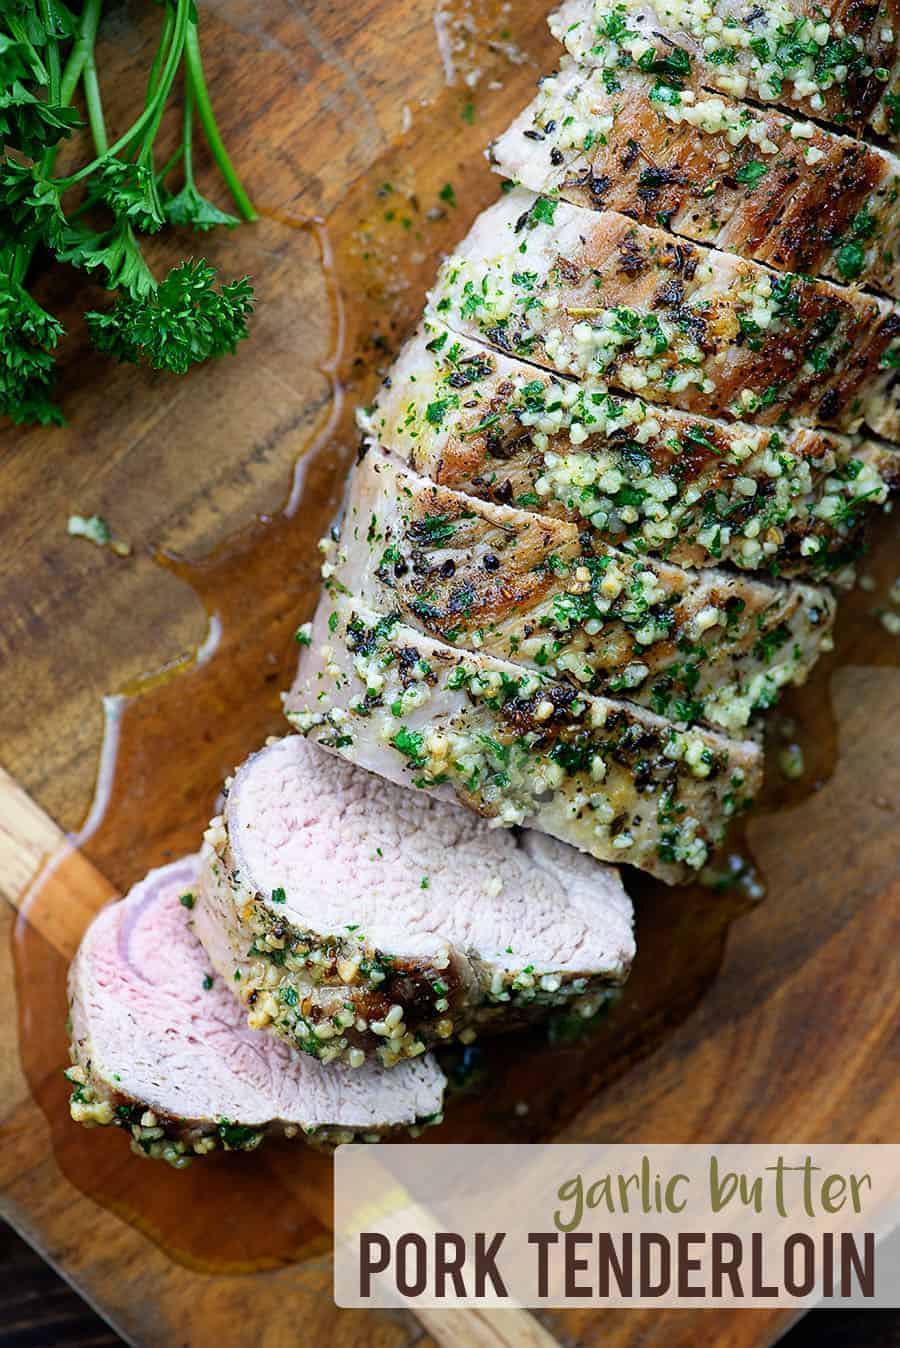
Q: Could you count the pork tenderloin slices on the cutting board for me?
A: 8